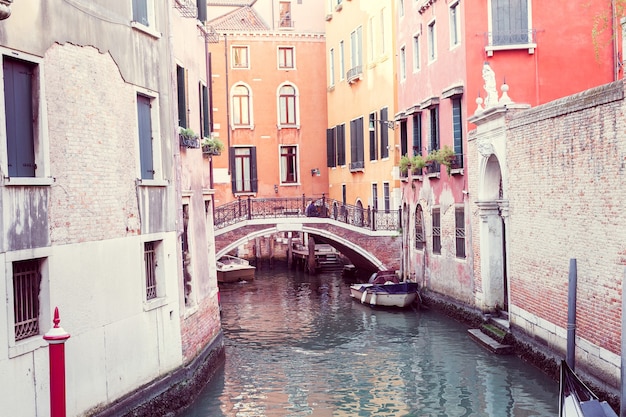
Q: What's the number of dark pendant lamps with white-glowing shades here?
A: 0